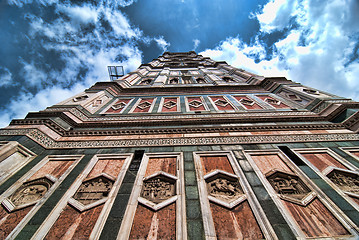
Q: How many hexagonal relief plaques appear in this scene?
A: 6